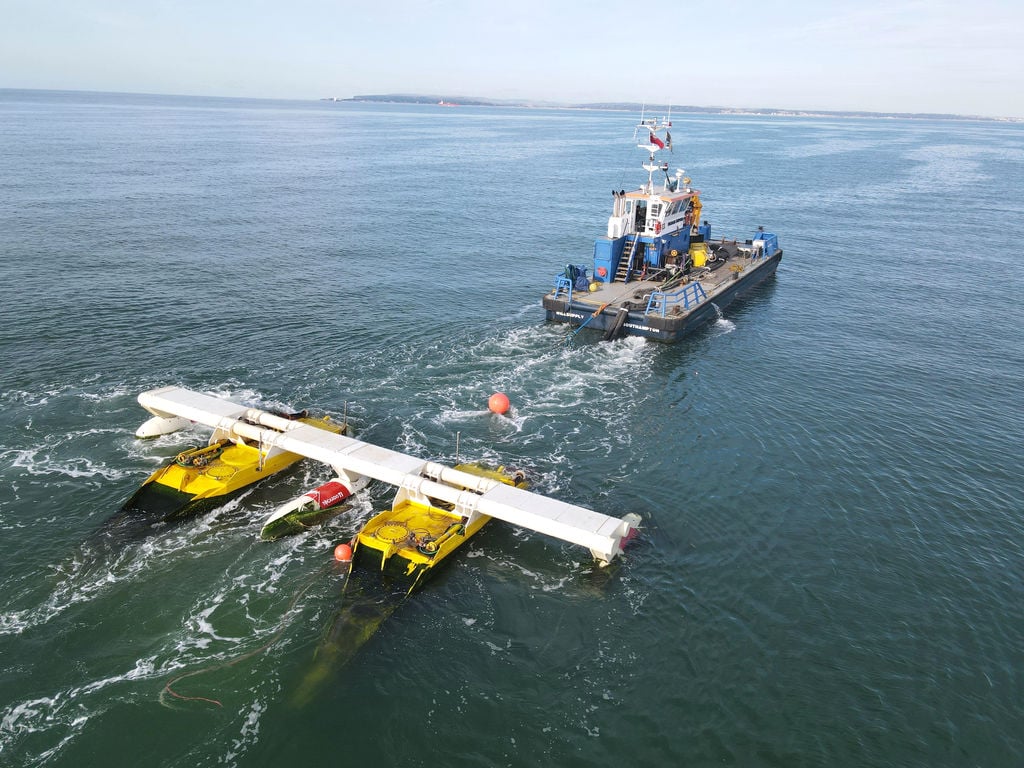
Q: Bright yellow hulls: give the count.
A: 2